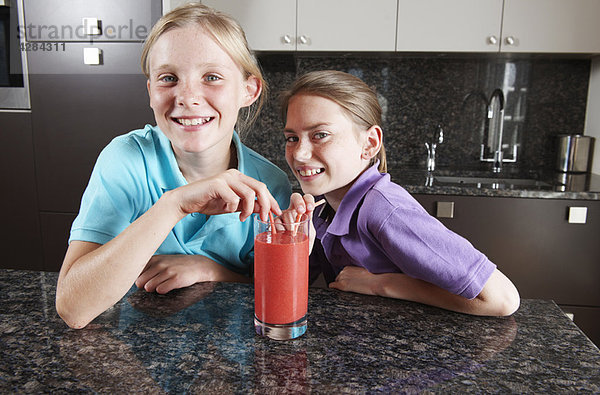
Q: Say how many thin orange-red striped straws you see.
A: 2